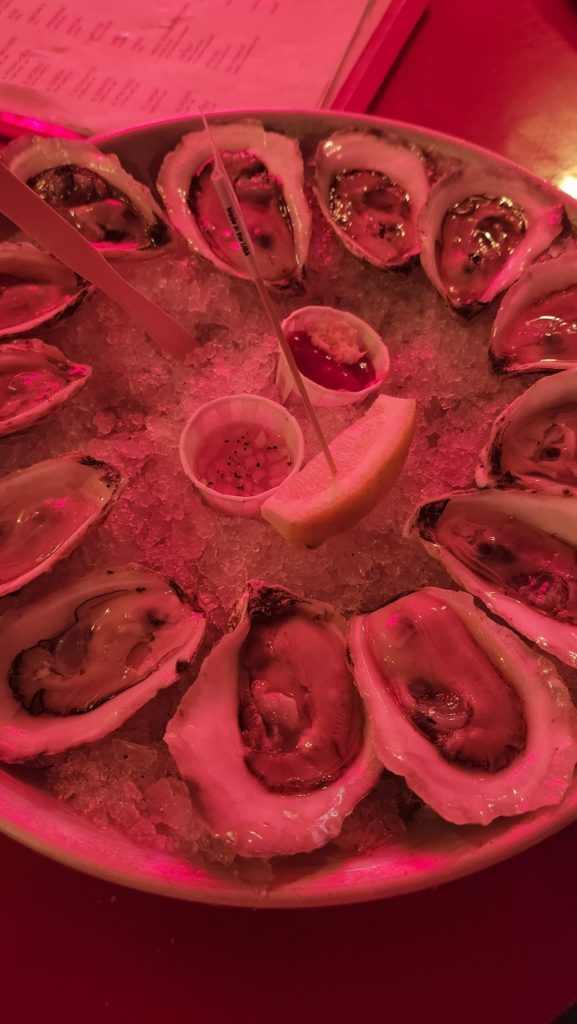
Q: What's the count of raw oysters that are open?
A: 13